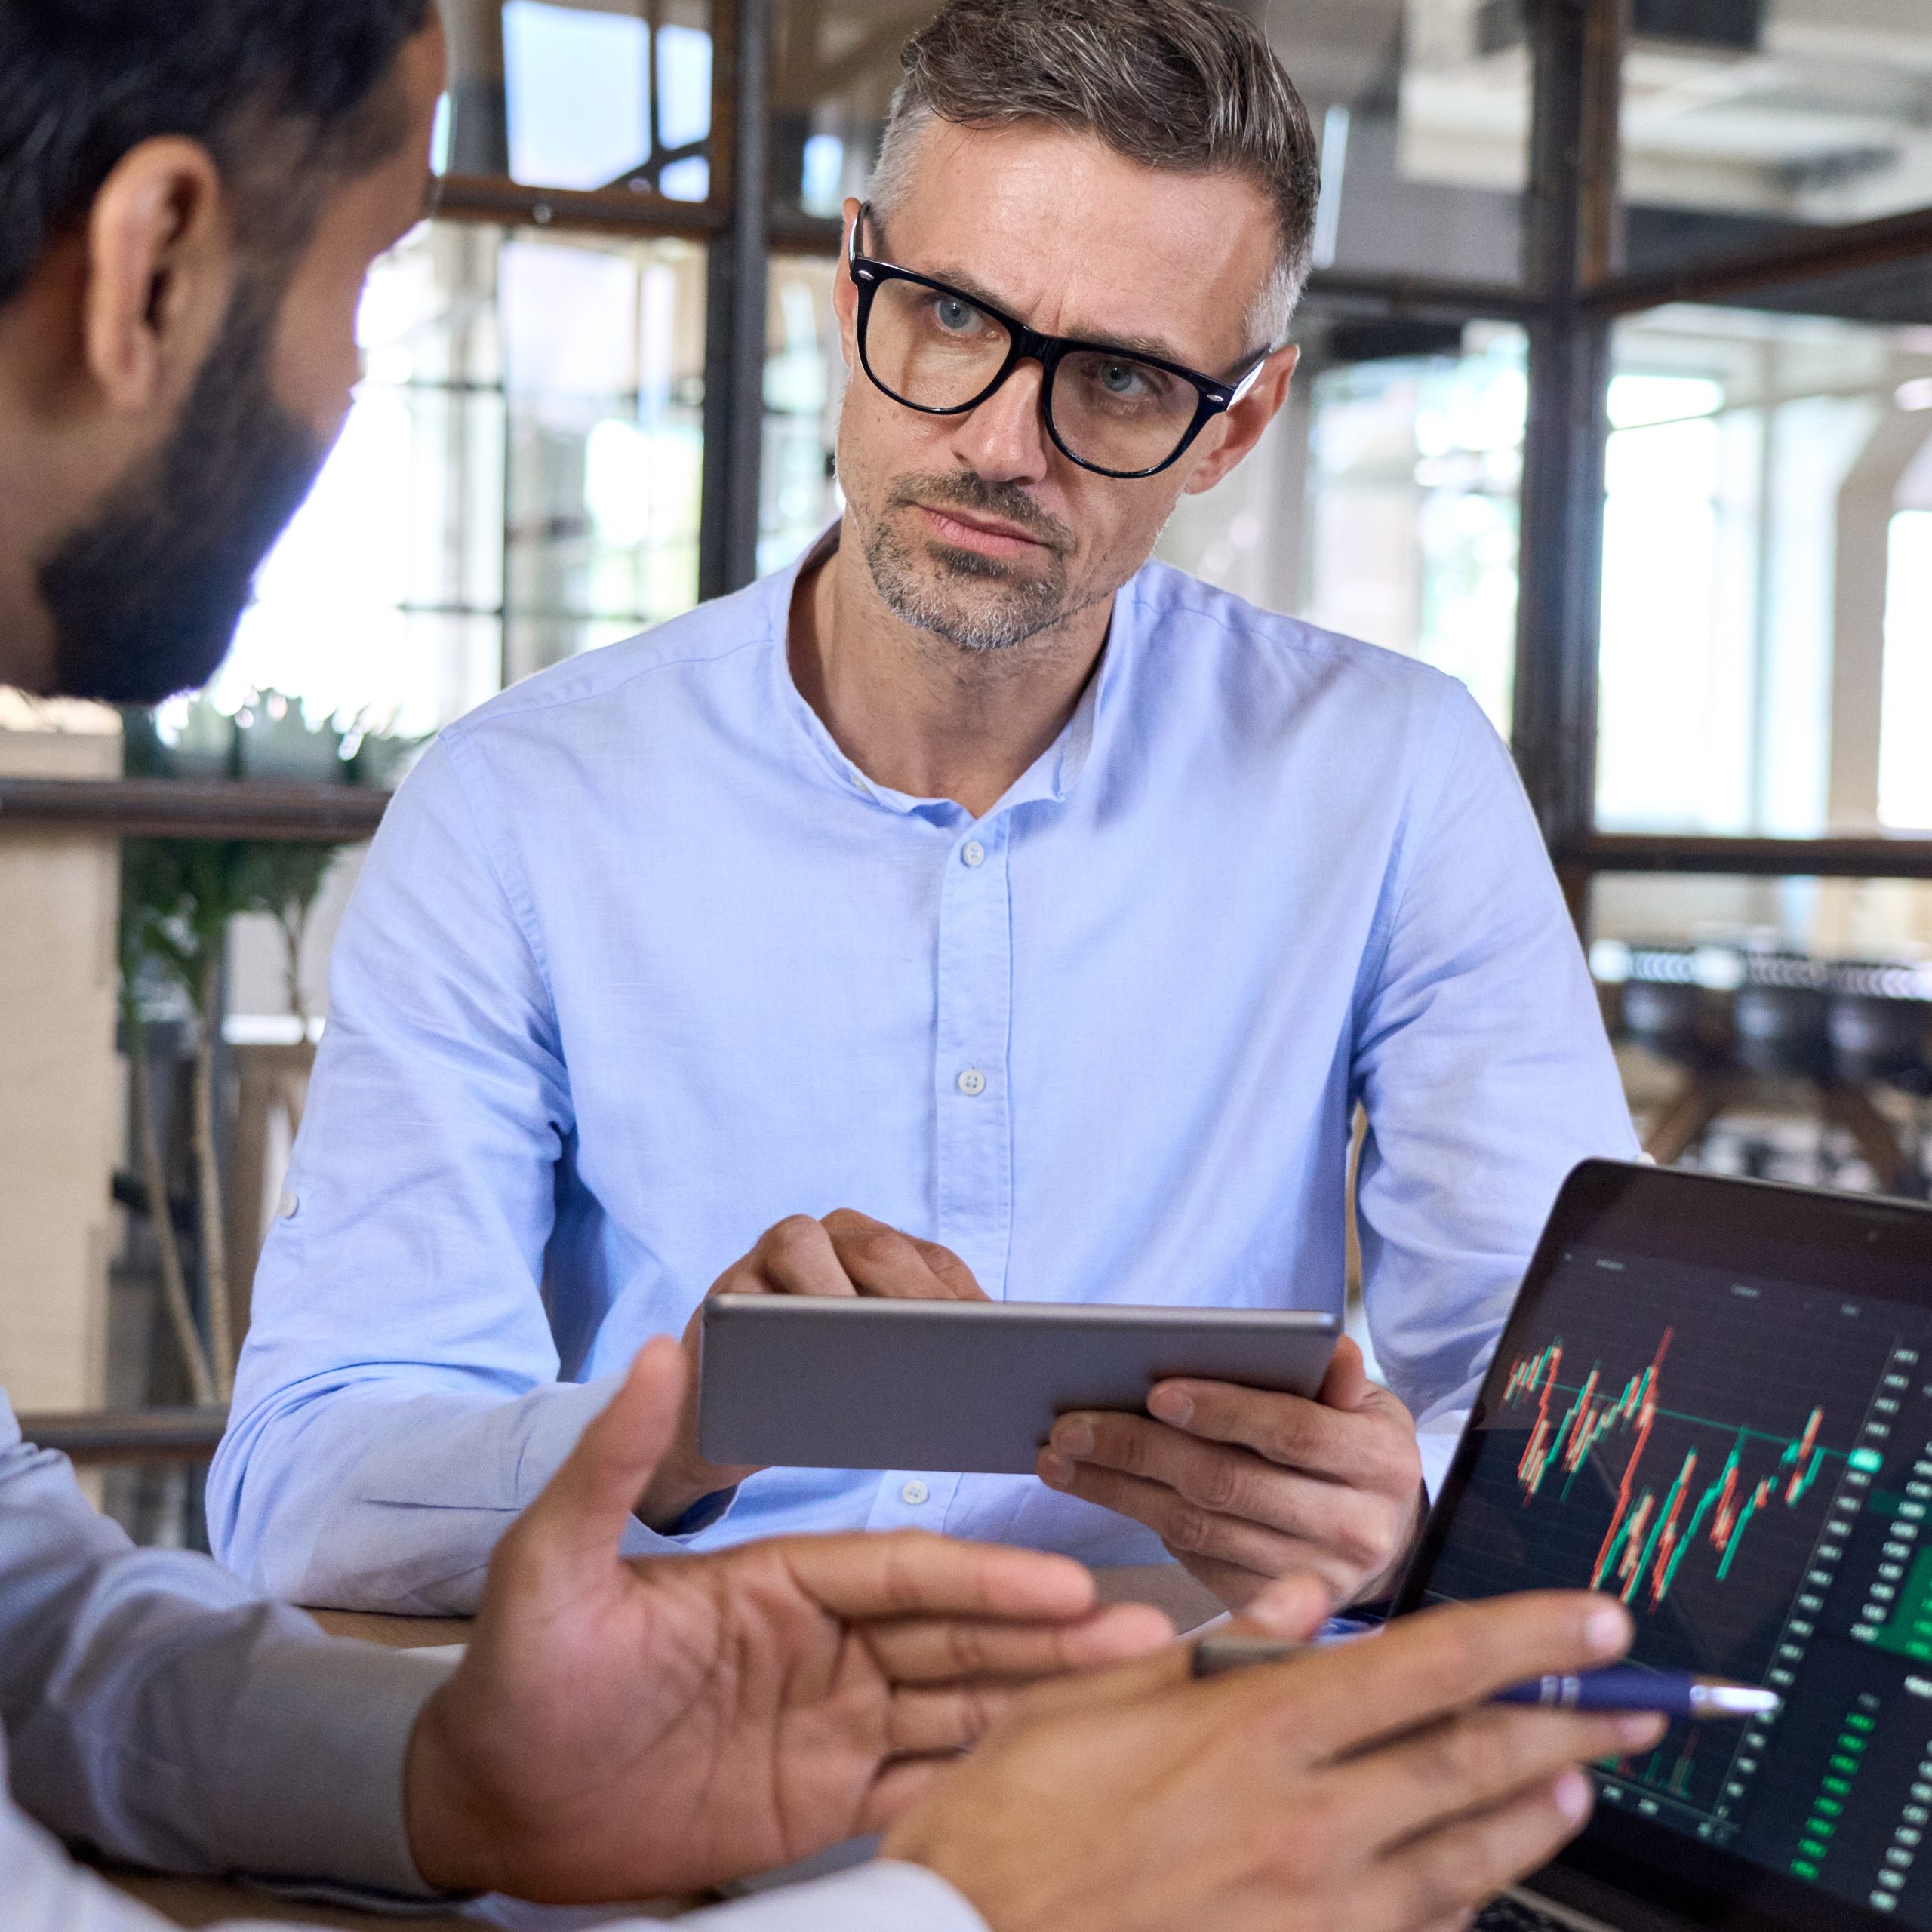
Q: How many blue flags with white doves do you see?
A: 0